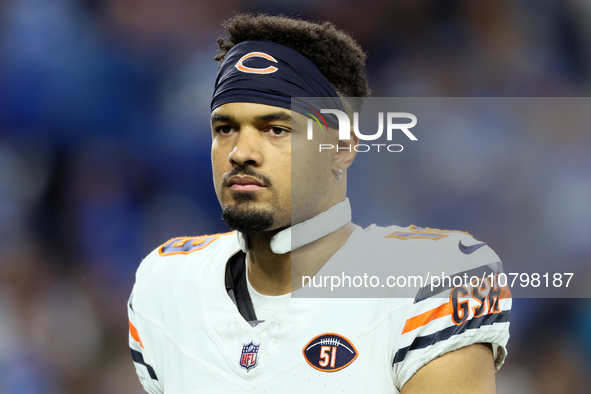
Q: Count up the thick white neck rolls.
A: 1